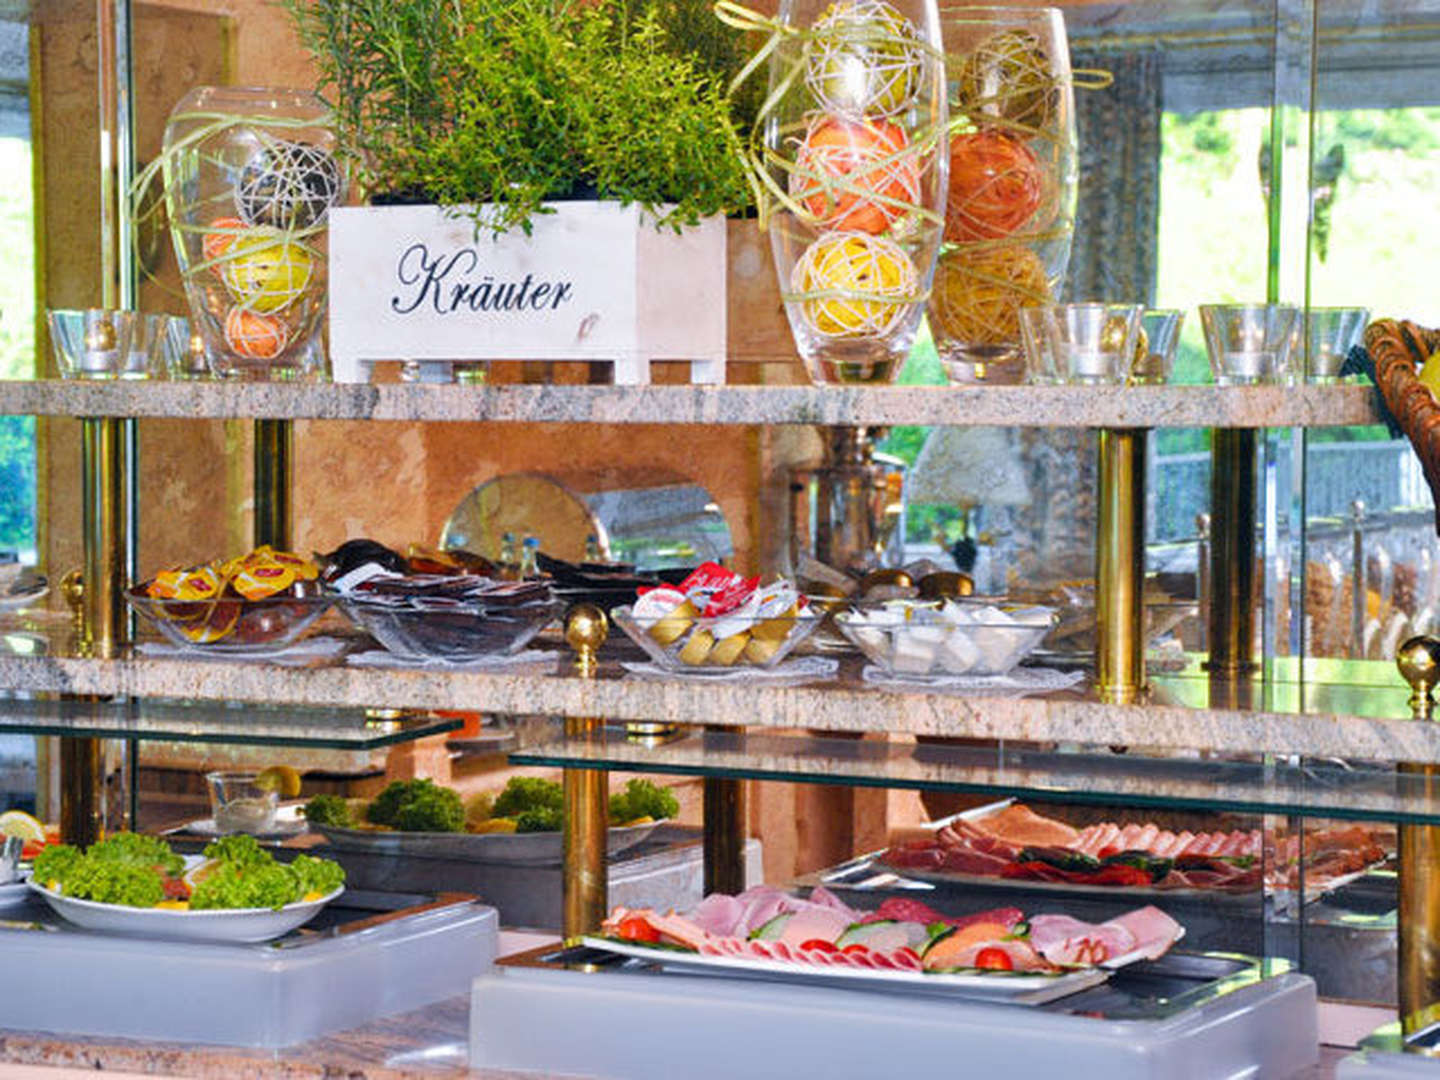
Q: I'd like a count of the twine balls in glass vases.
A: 10